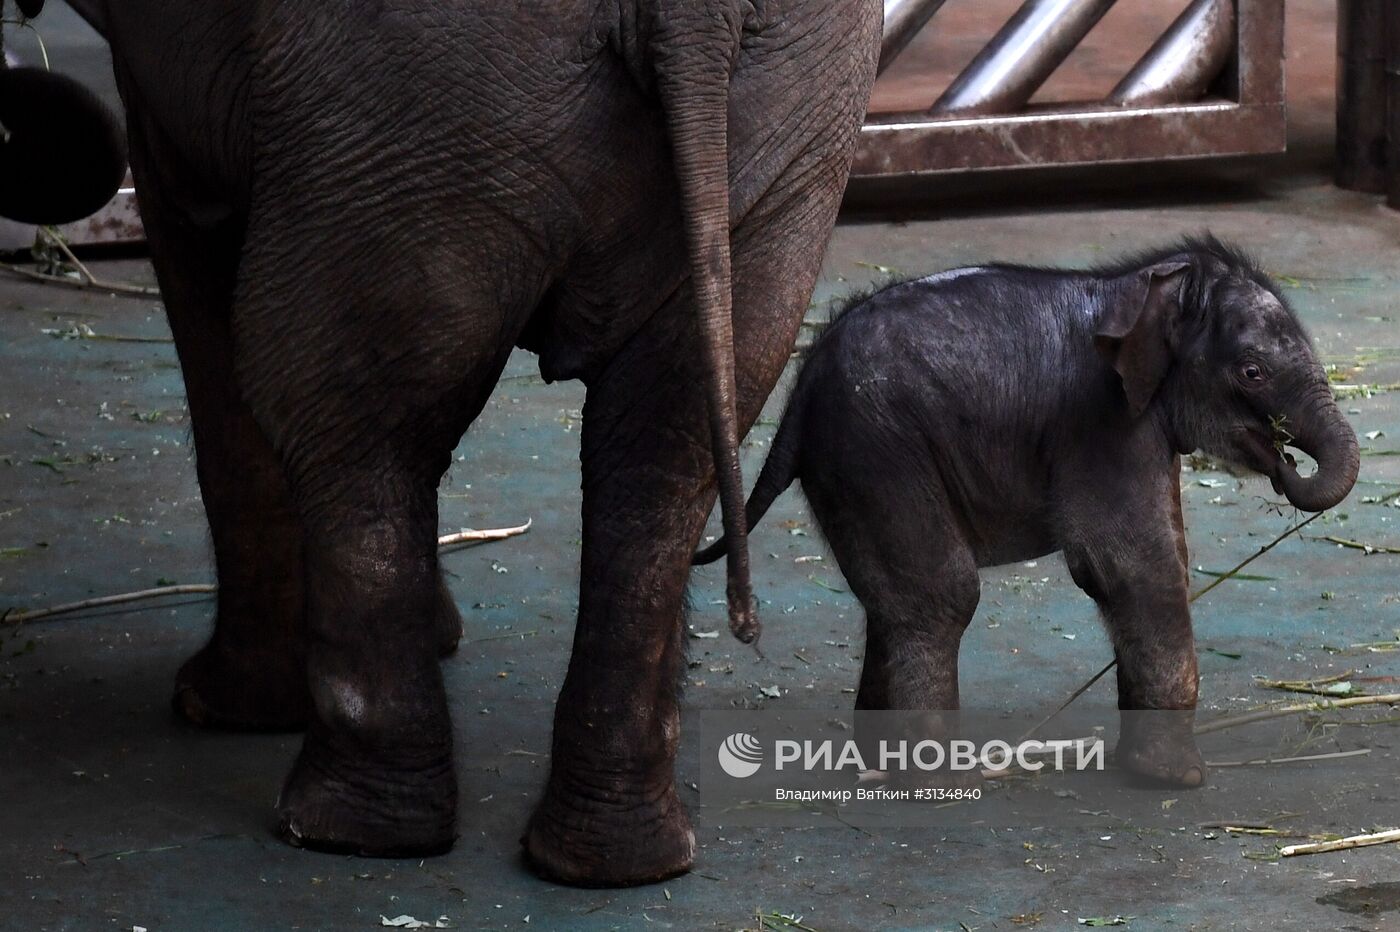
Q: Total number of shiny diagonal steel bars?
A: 3